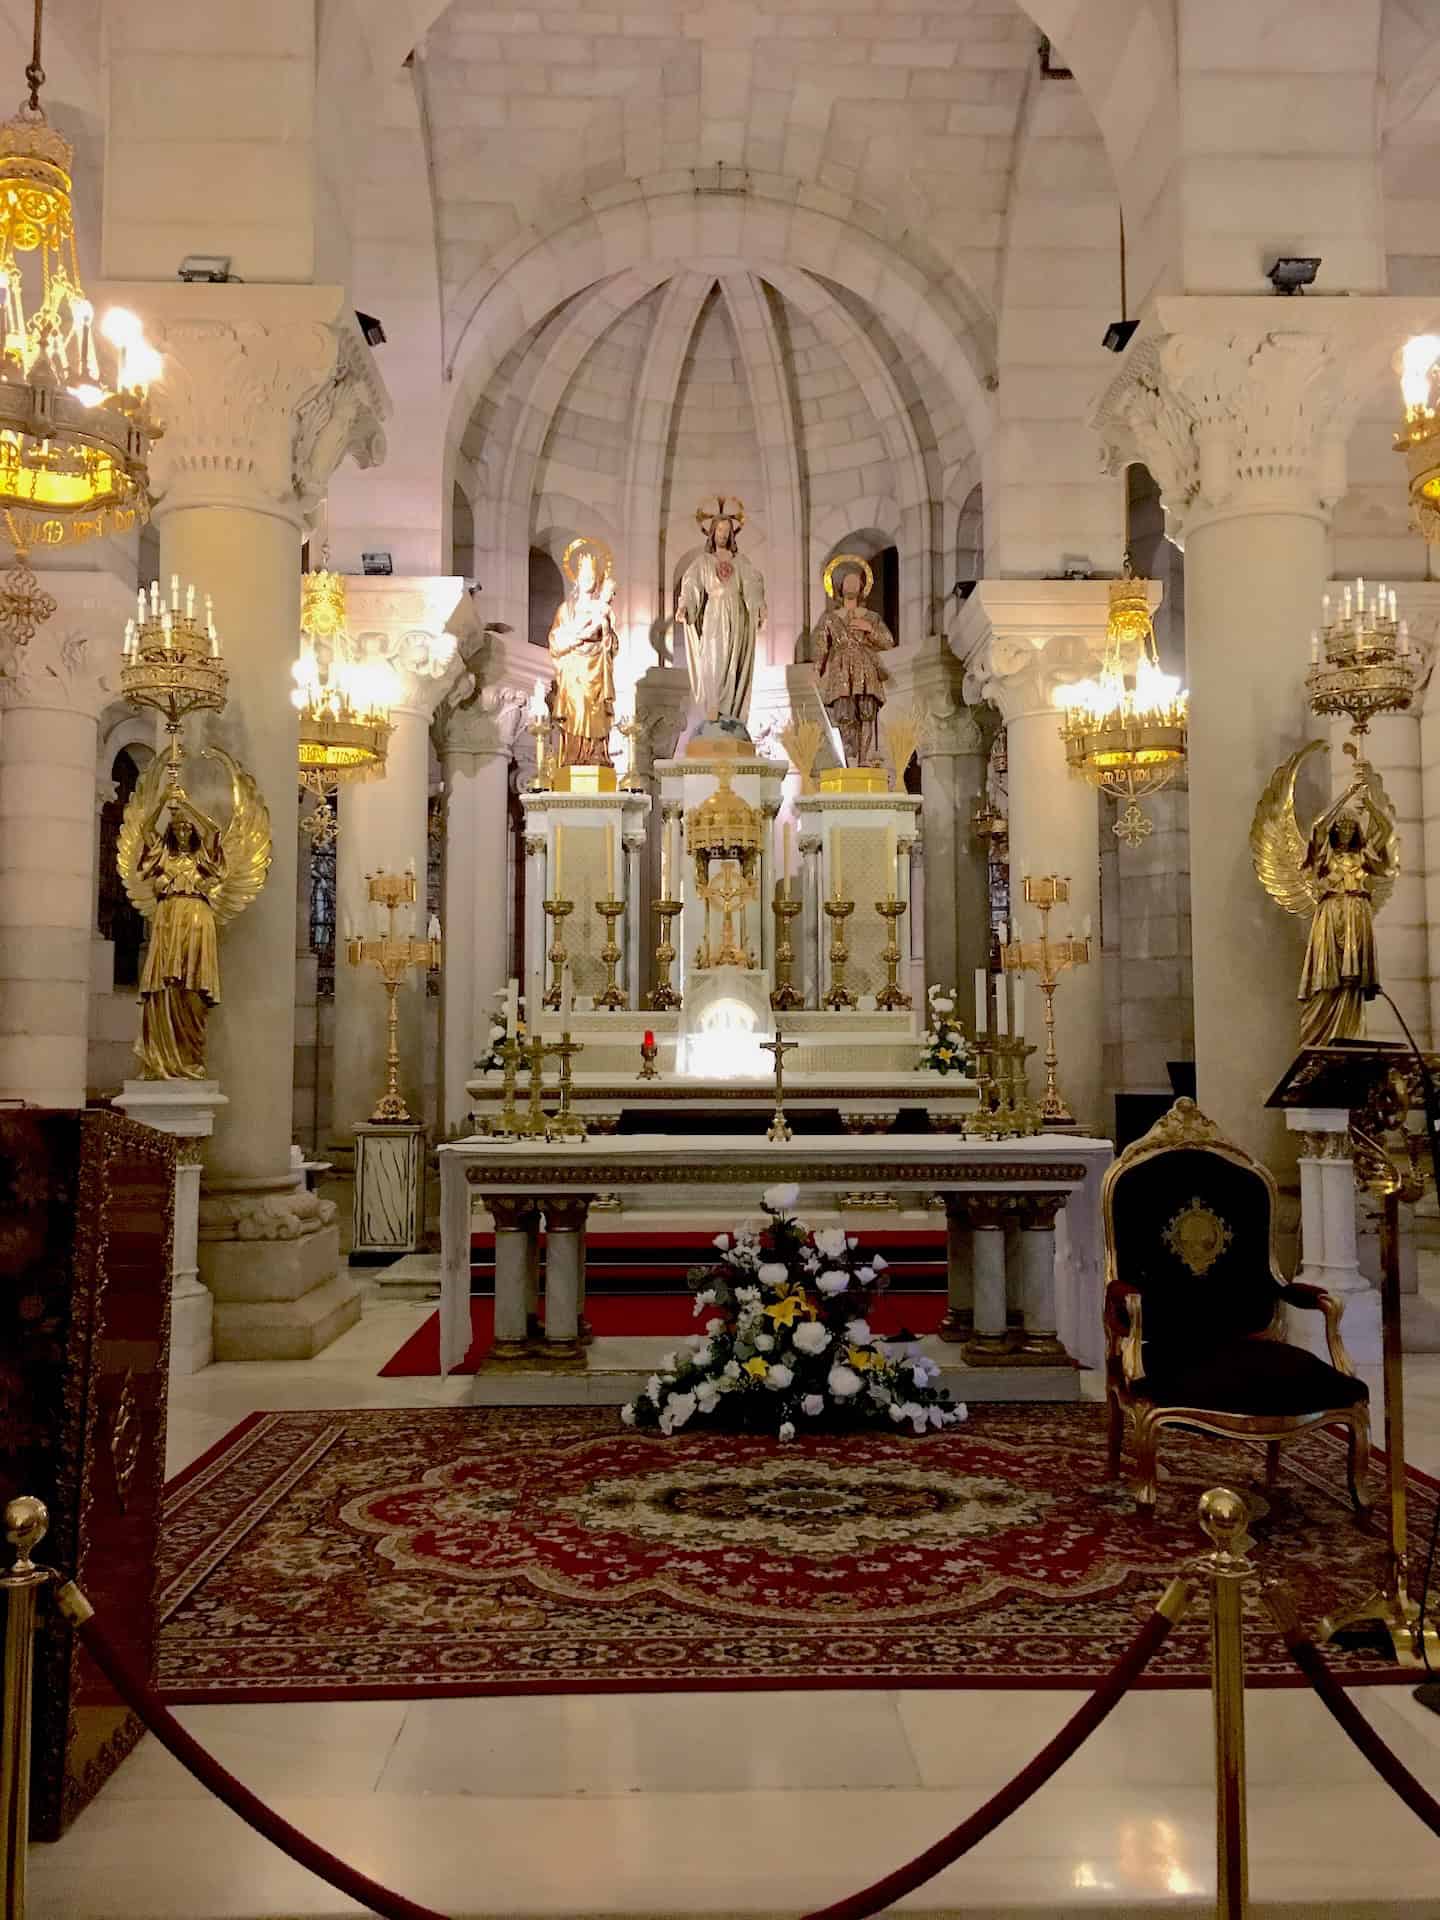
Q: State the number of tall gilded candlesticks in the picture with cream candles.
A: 6